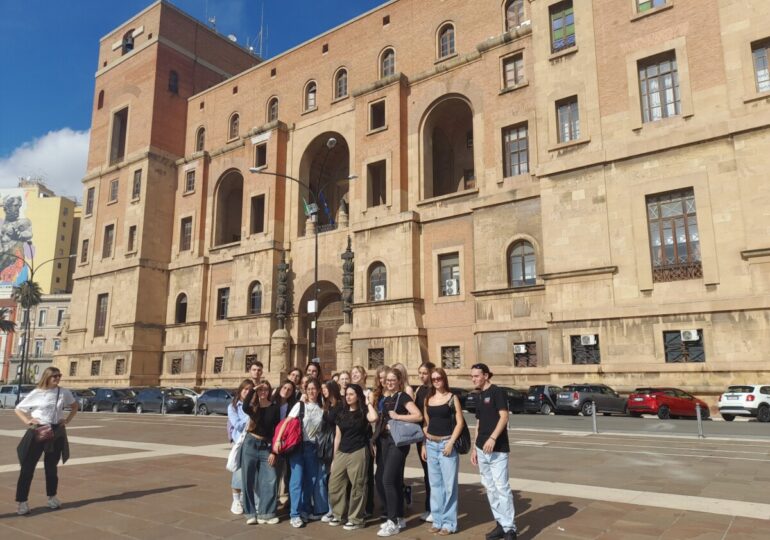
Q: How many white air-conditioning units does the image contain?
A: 5